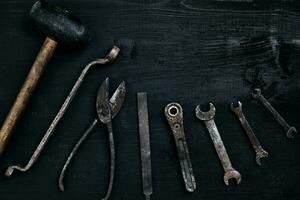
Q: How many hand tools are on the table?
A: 8